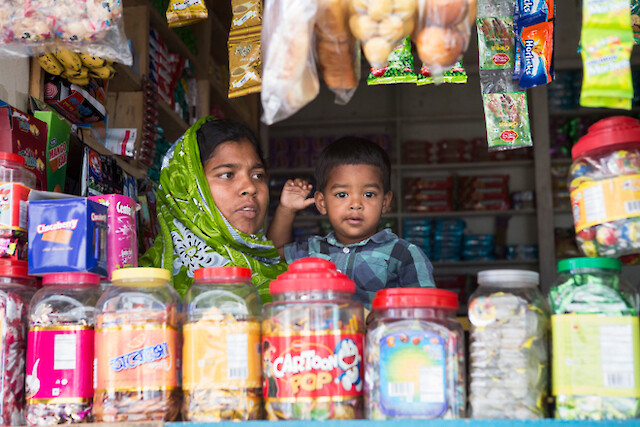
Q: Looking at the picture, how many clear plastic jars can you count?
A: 10